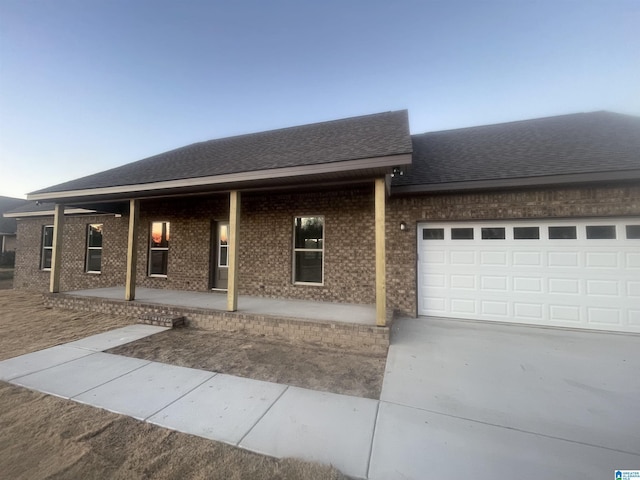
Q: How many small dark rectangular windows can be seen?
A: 7